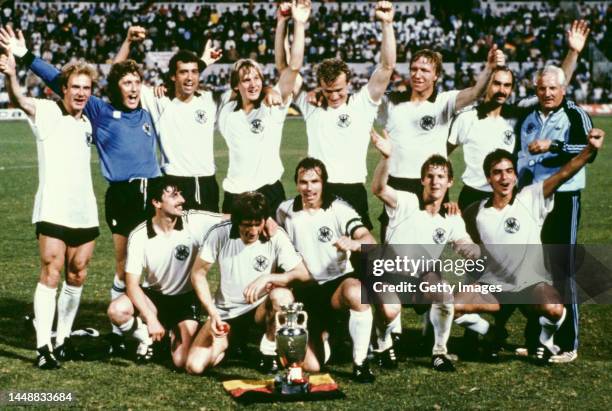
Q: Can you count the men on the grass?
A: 13